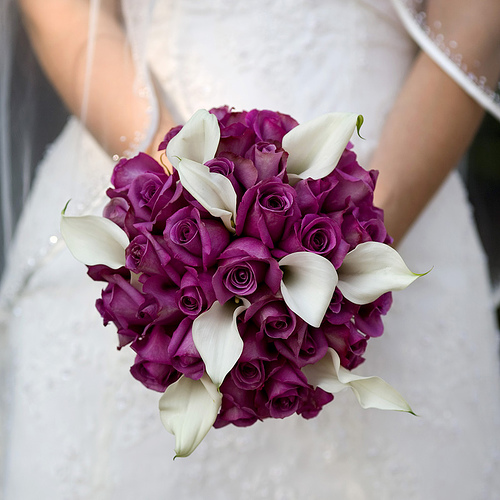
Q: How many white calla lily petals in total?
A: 9